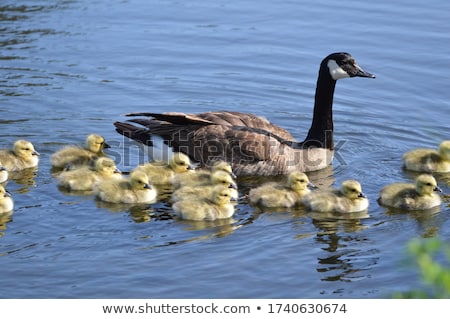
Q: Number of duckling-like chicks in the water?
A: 14